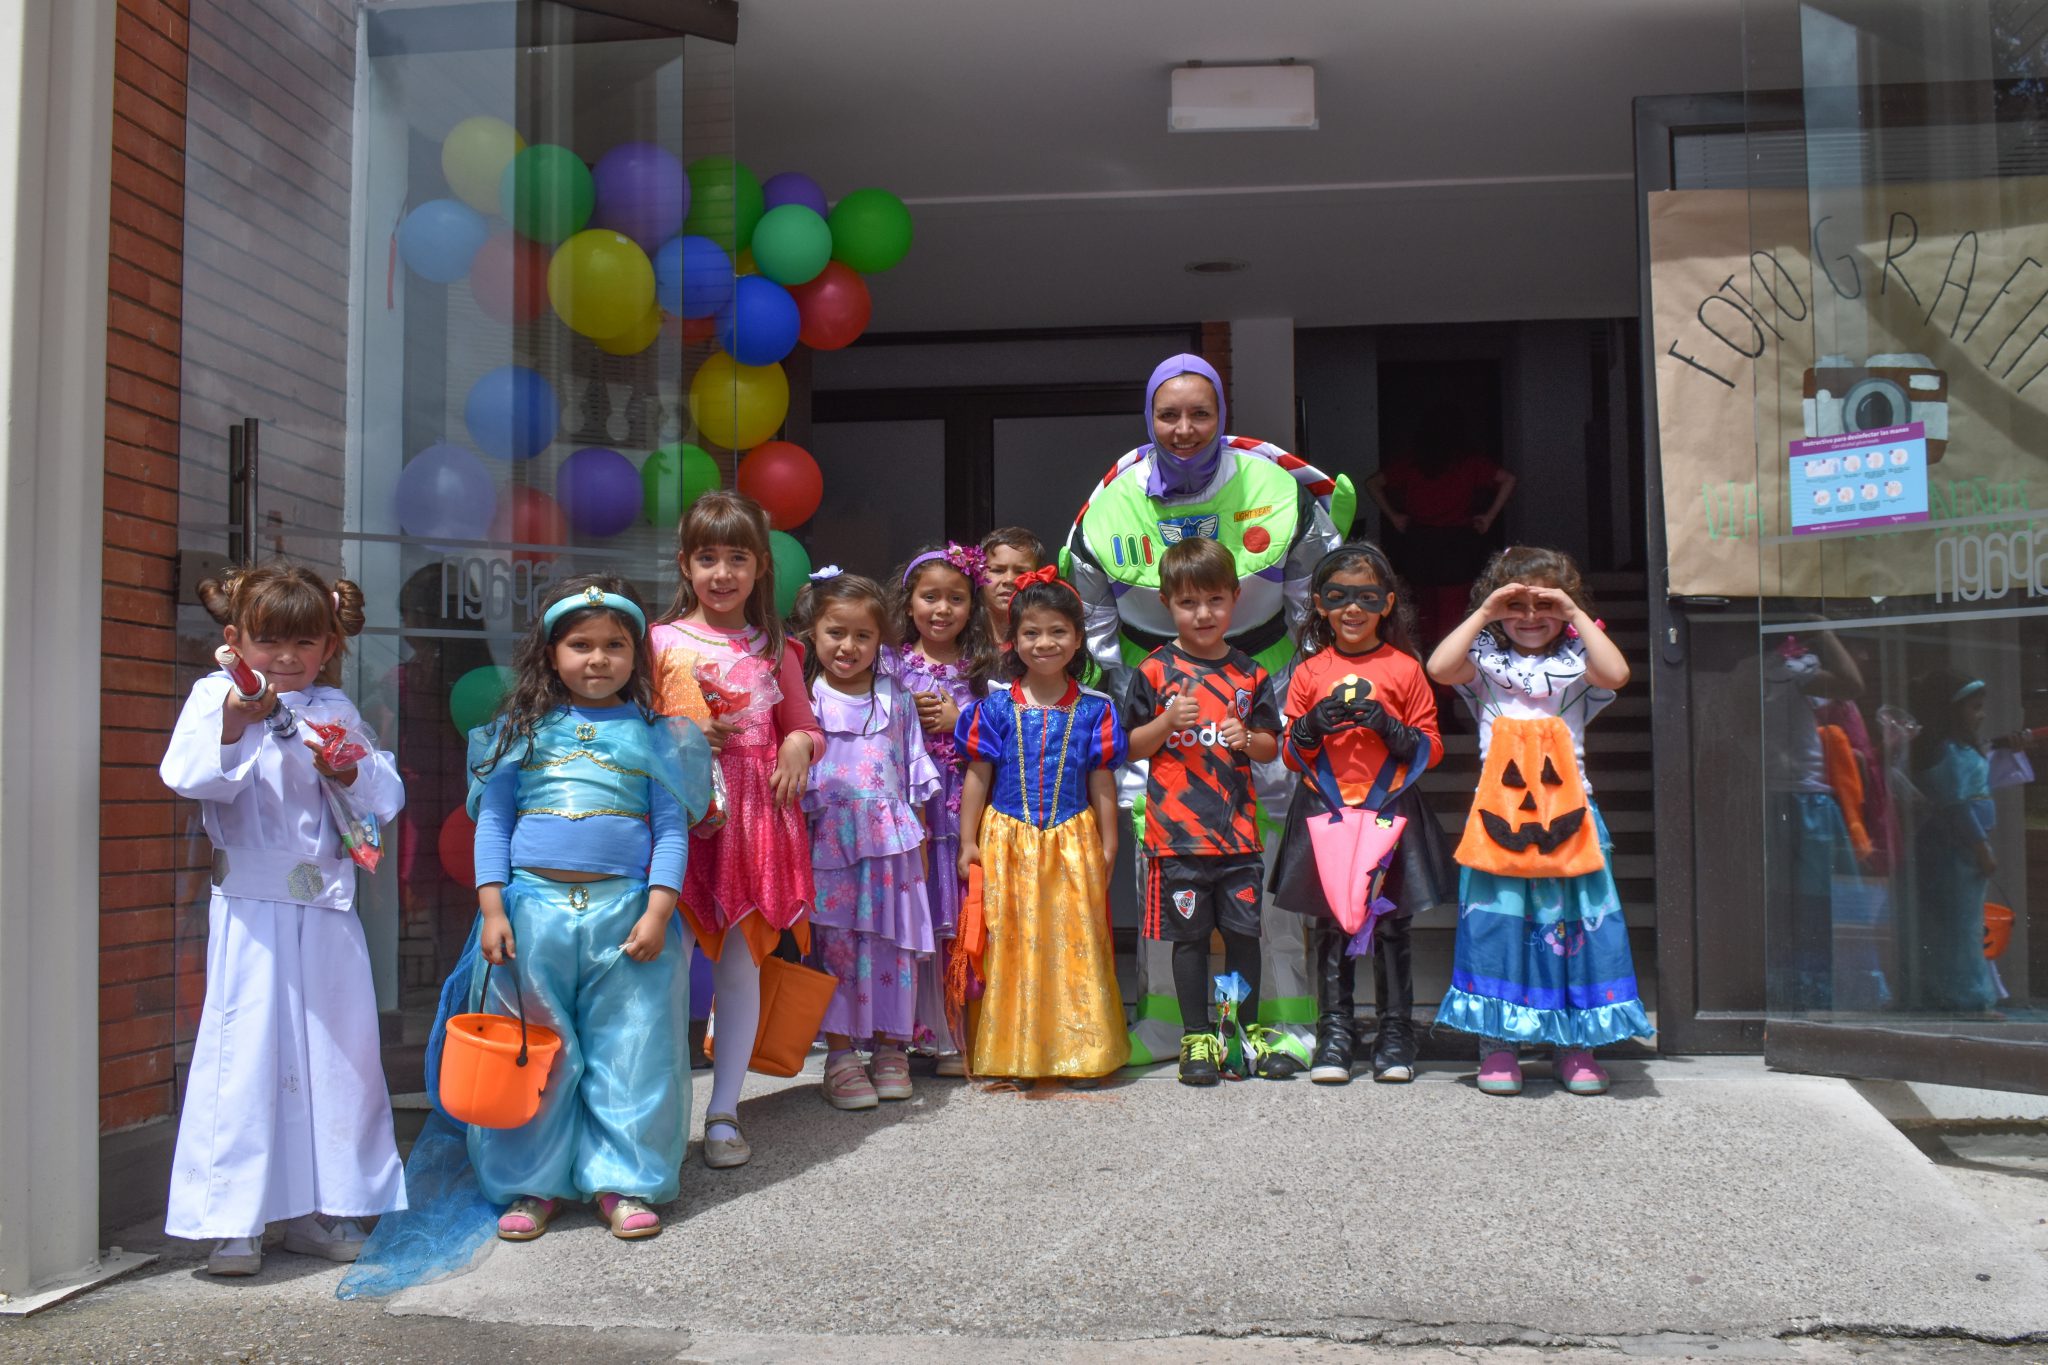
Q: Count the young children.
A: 10